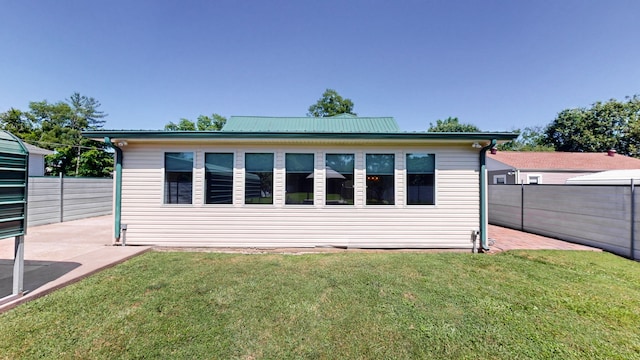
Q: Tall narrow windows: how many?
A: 7